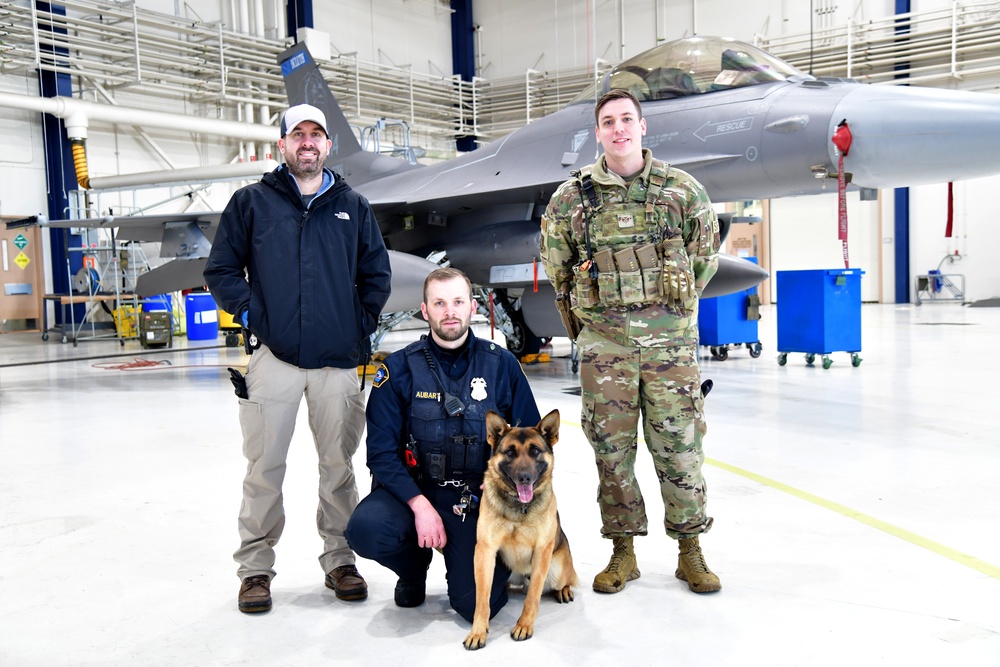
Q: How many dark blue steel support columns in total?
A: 4